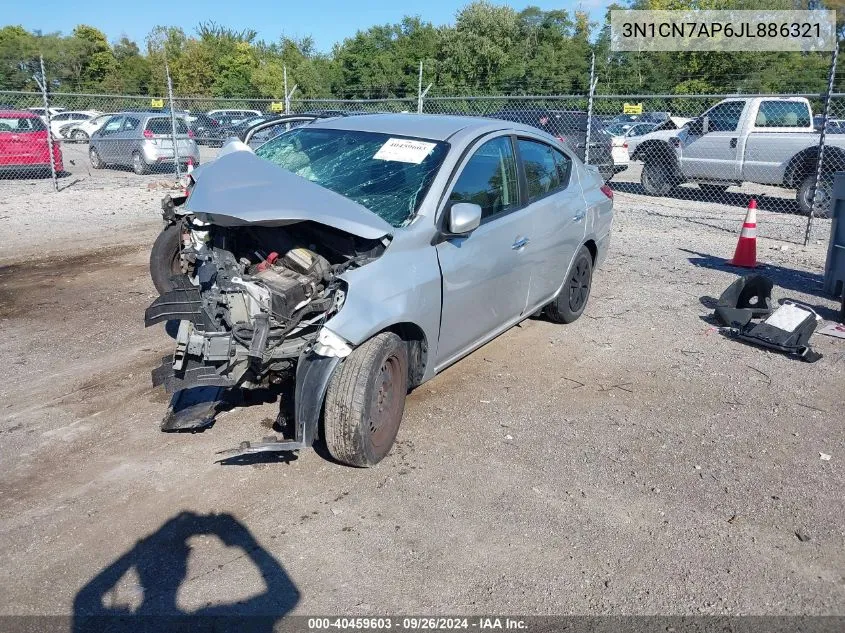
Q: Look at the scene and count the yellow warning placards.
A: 3